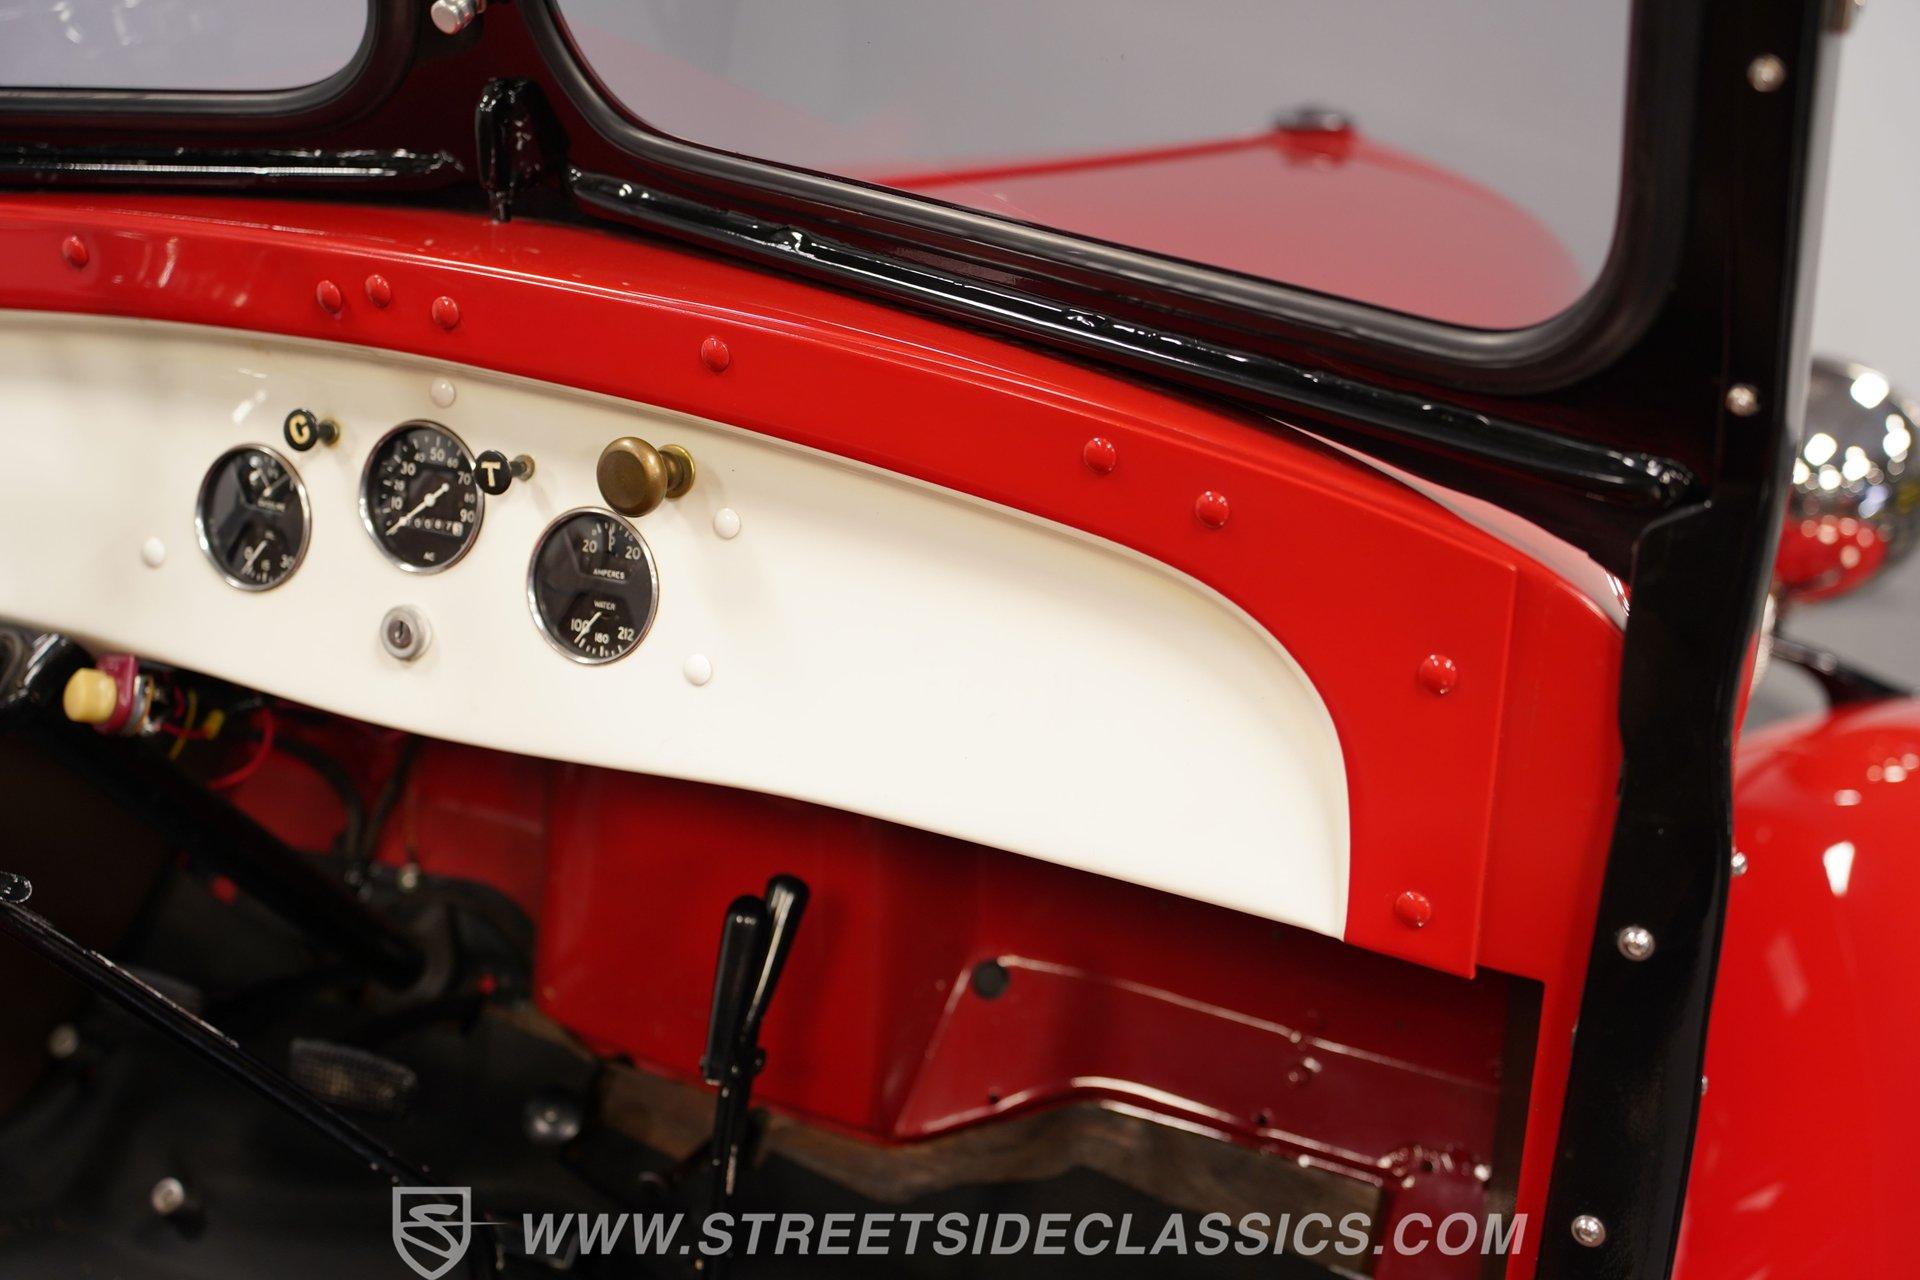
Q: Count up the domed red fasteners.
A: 9